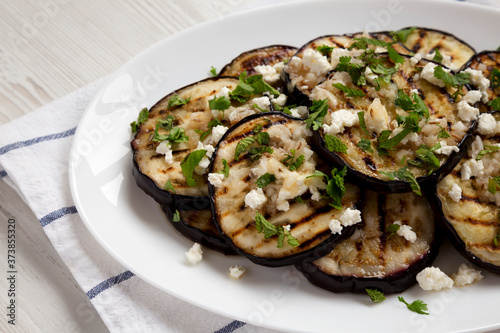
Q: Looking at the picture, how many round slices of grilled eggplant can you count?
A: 10